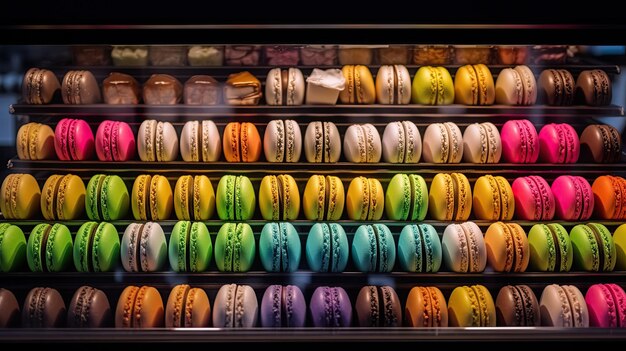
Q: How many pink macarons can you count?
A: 7